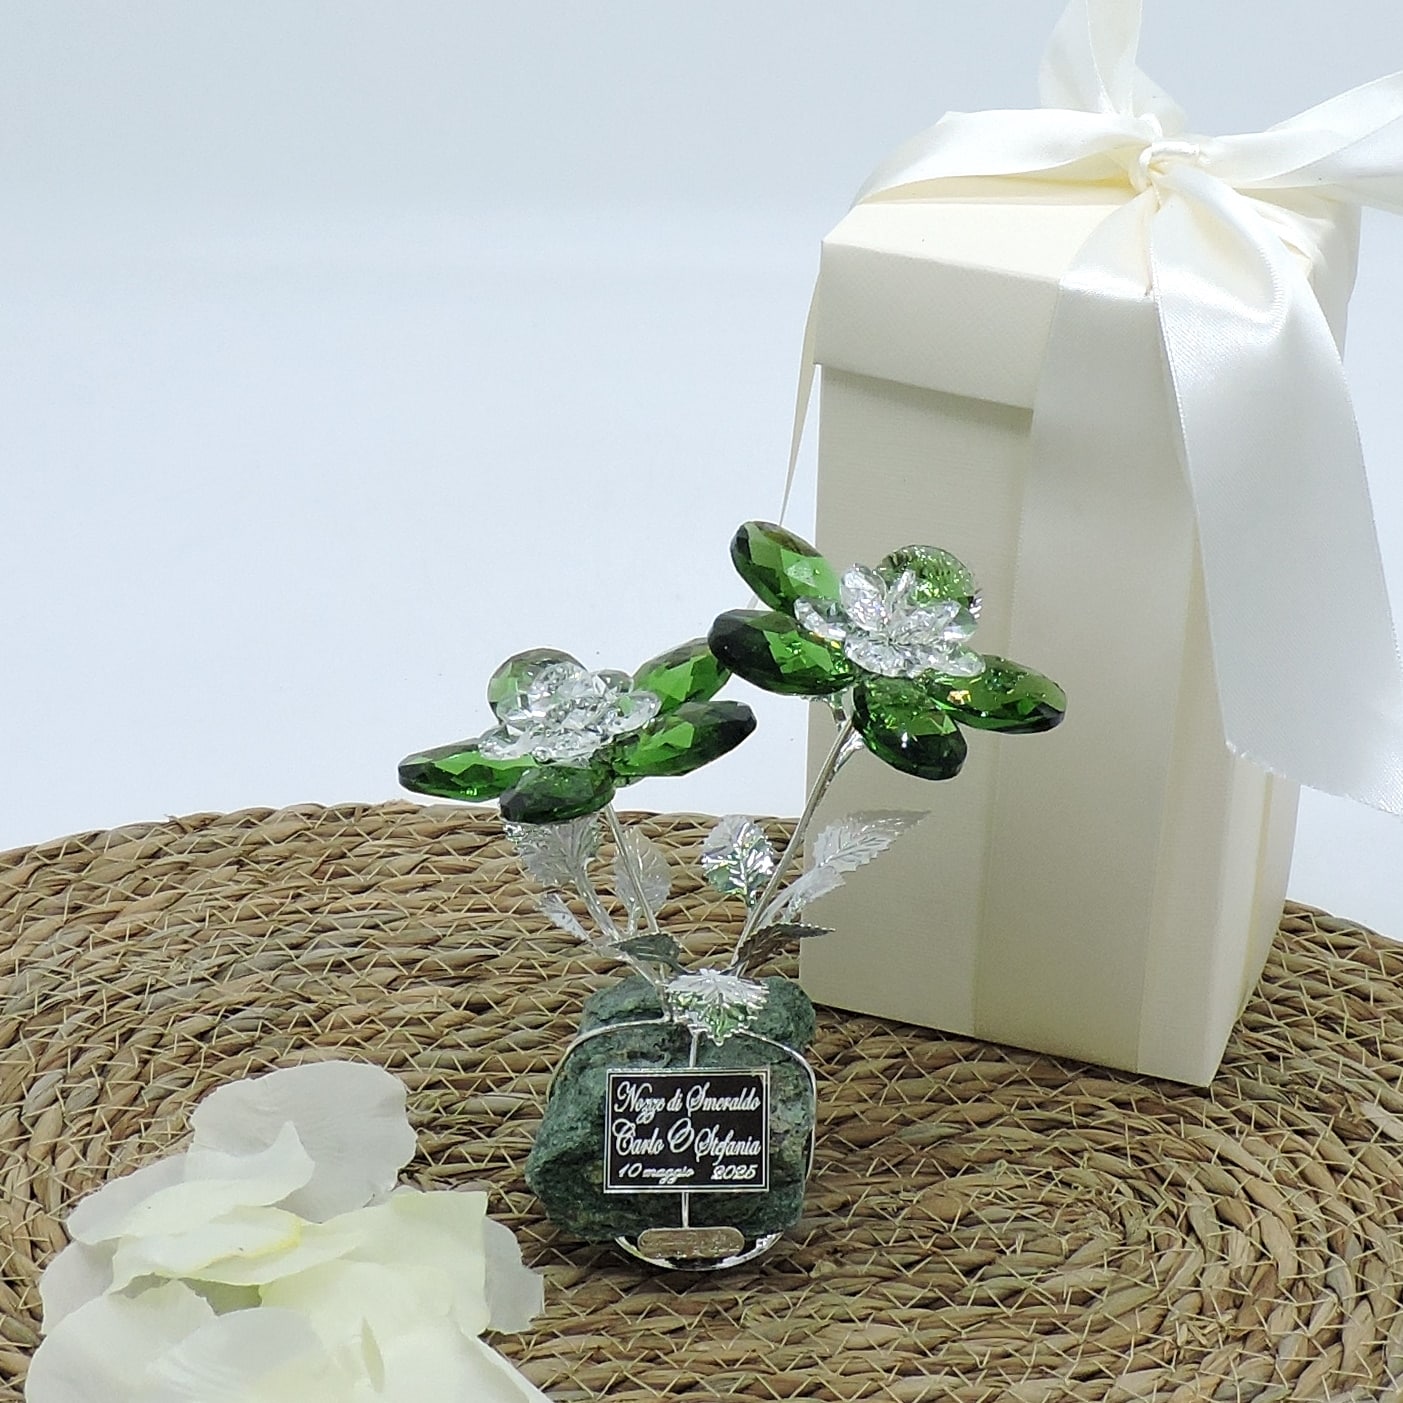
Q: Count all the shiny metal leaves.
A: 9